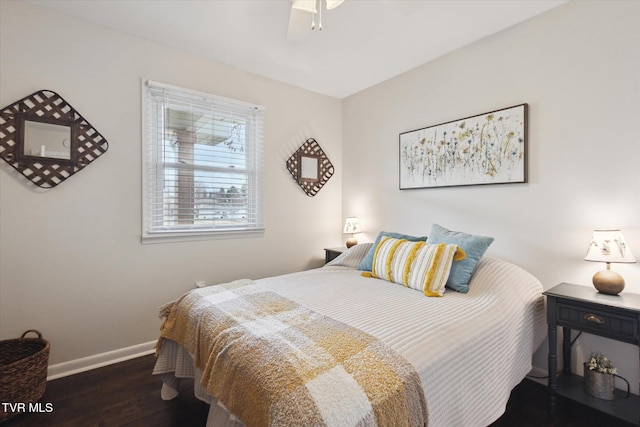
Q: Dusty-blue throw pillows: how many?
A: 2